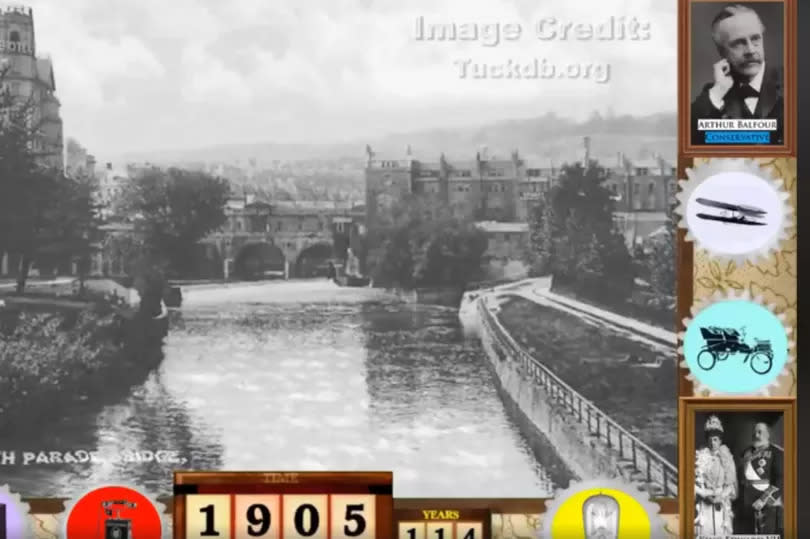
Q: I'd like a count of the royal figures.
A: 2